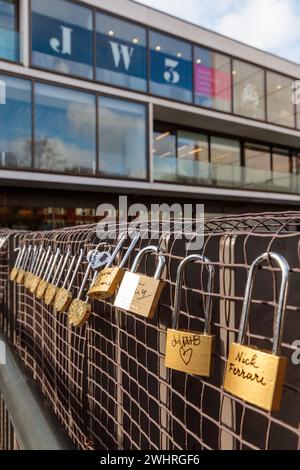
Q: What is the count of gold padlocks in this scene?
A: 12